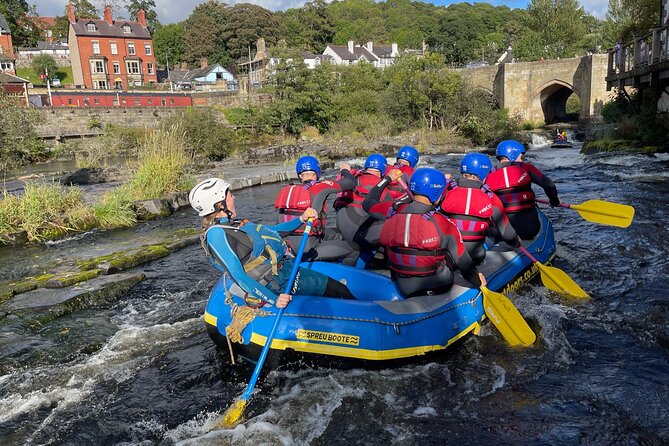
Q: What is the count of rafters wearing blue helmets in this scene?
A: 6